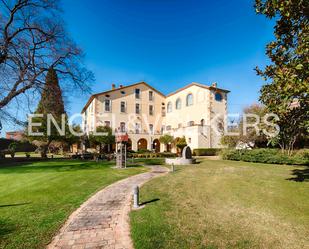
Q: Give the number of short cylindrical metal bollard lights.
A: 2